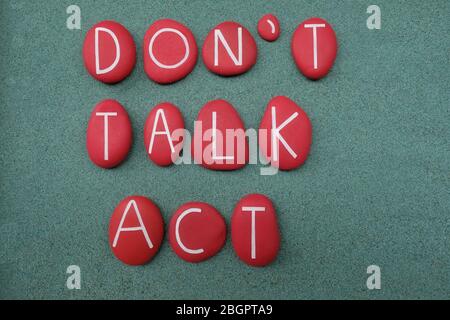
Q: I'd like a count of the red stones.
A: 12